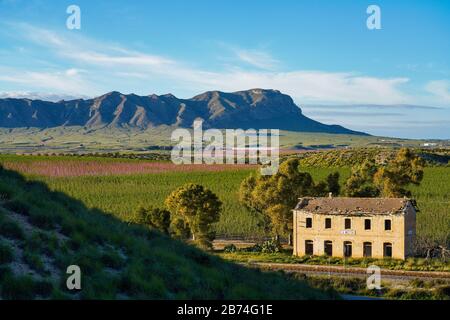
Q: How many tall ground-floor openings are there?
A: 5